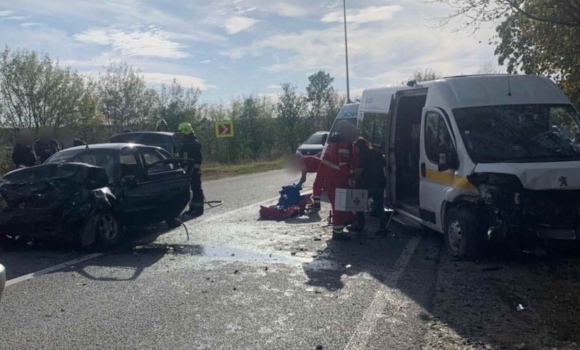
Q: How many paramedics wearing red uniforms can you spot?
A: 2